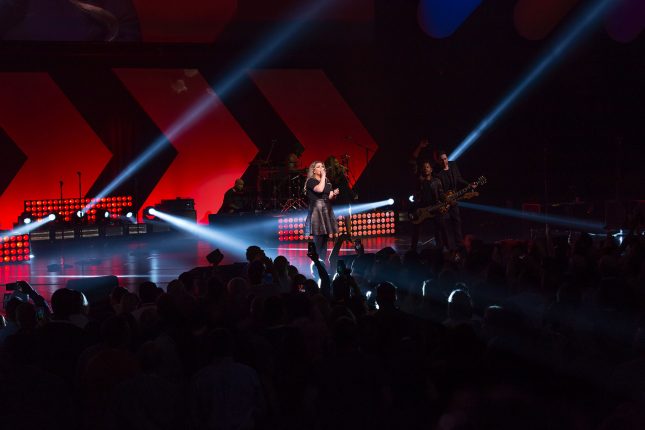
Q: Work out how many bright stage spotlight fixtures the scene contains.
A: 8